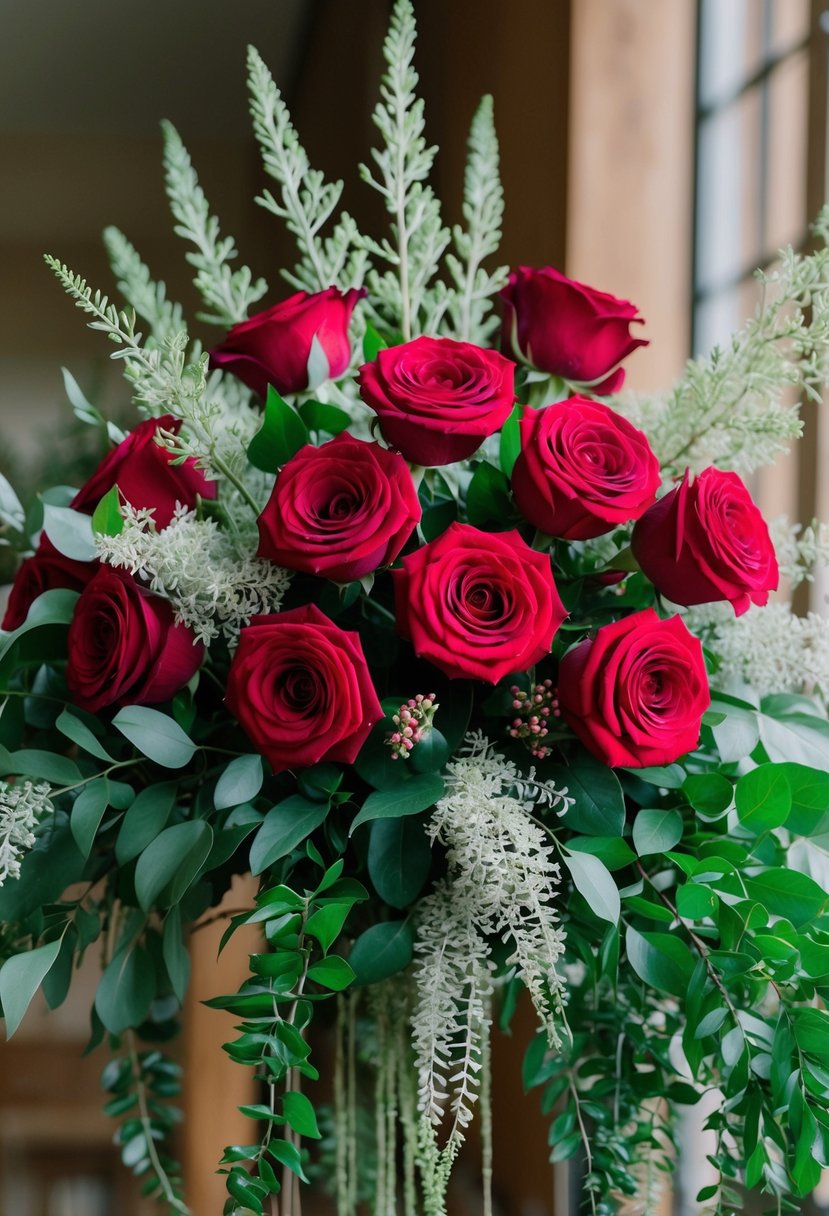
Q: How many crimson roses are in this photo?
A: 12